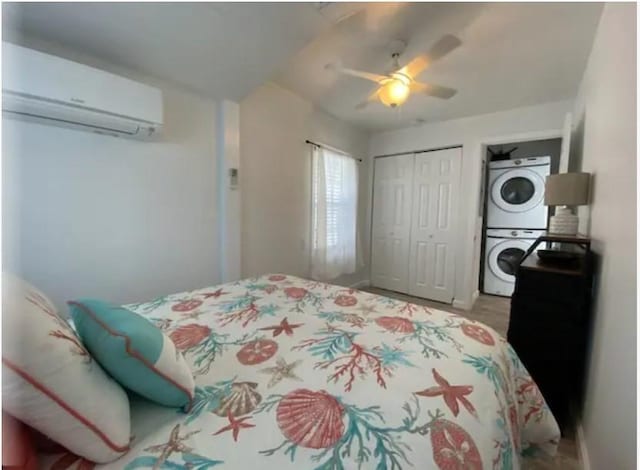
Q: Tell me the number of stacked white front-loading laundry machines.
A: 2